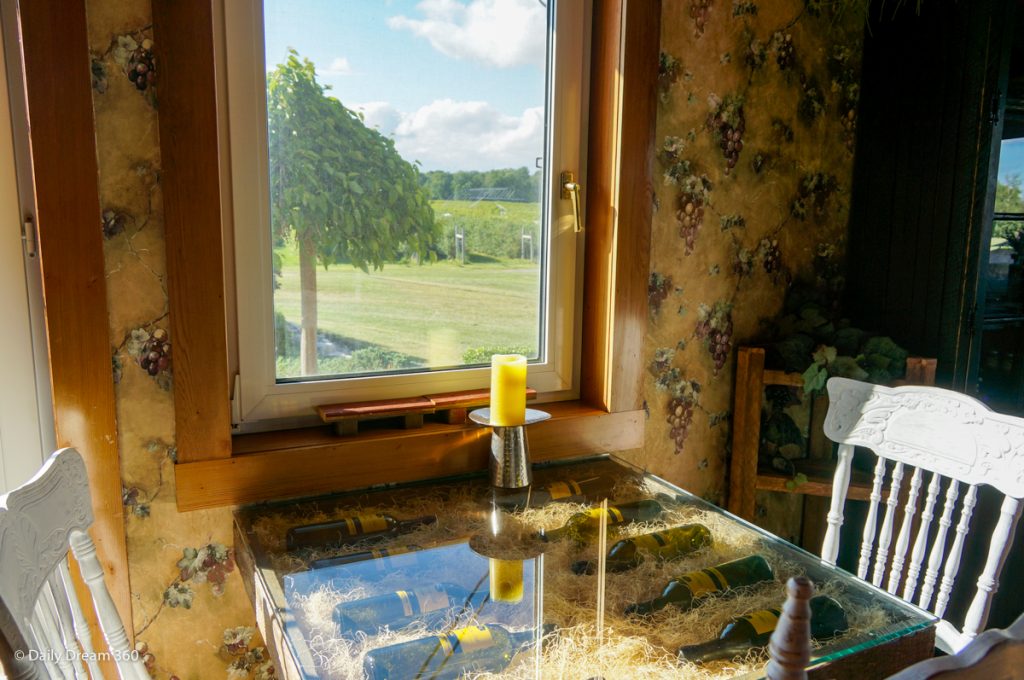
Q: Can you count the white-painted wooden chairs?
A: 2